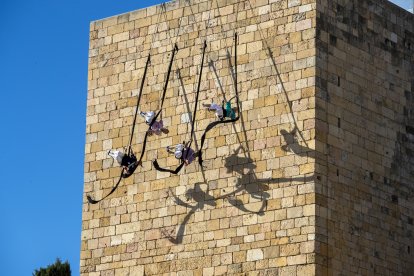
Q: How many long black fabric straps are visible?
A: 4